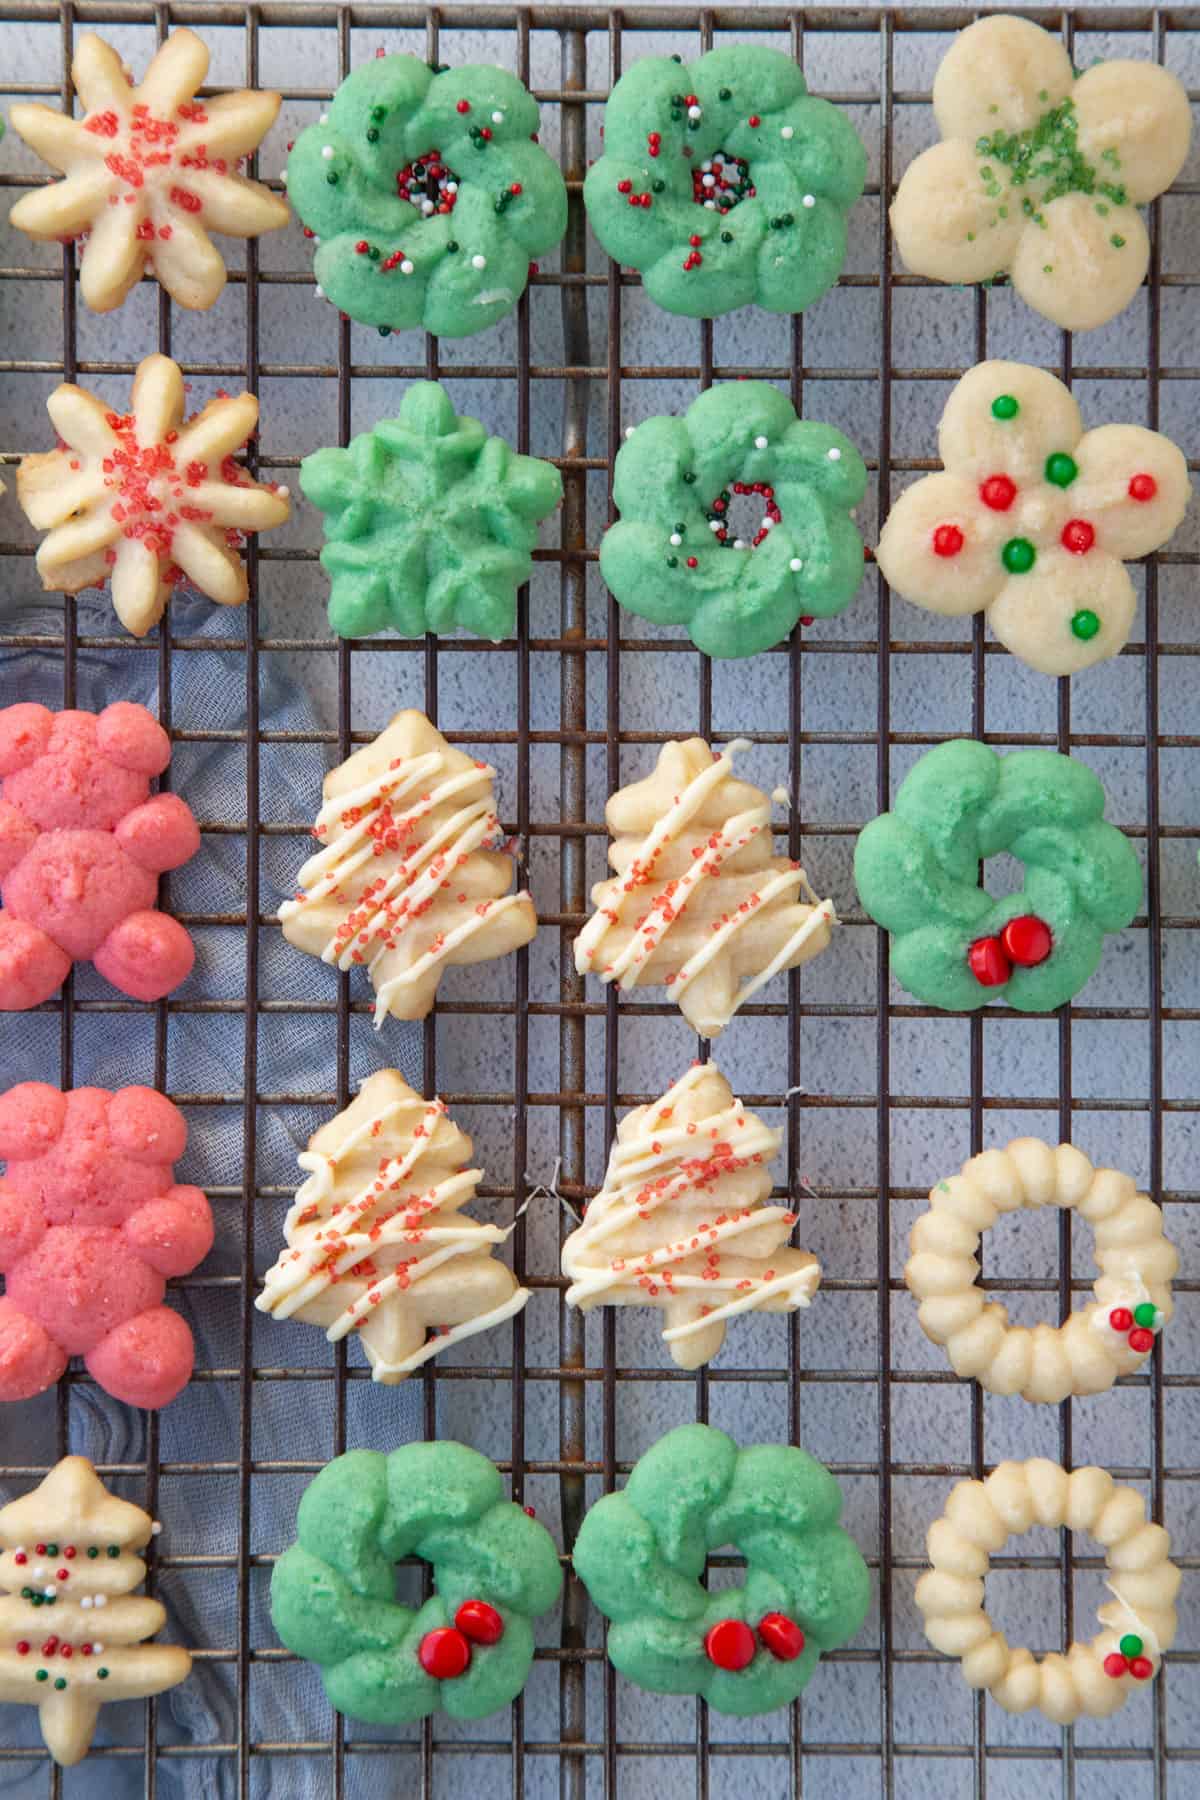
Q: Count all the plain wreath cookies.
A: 2